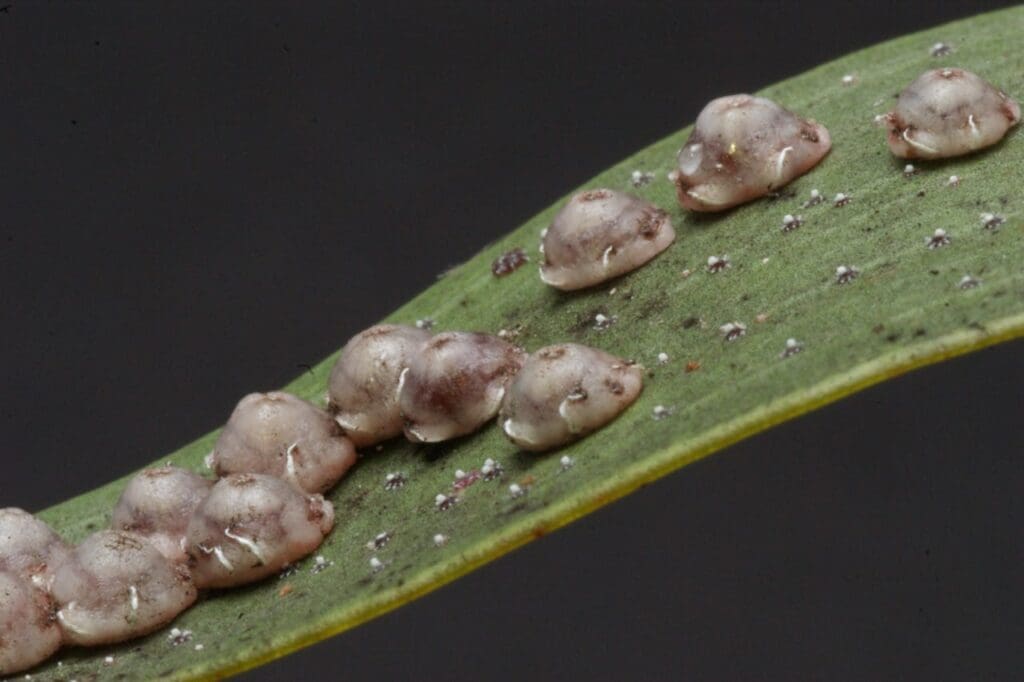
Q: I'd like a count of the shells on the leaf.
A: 12